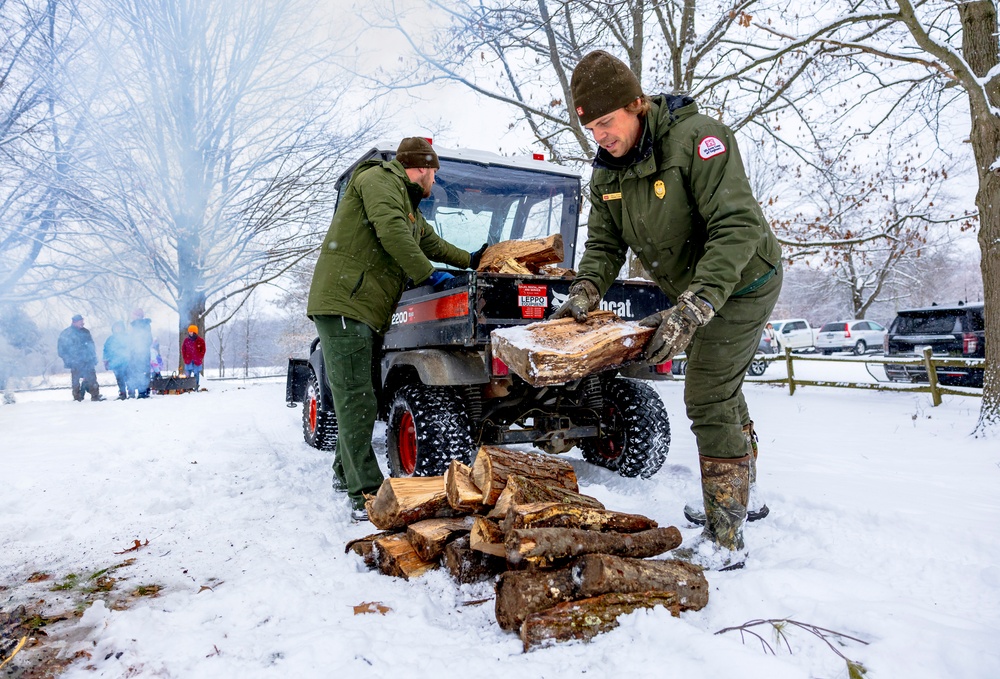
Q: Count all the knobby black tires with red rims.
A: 3